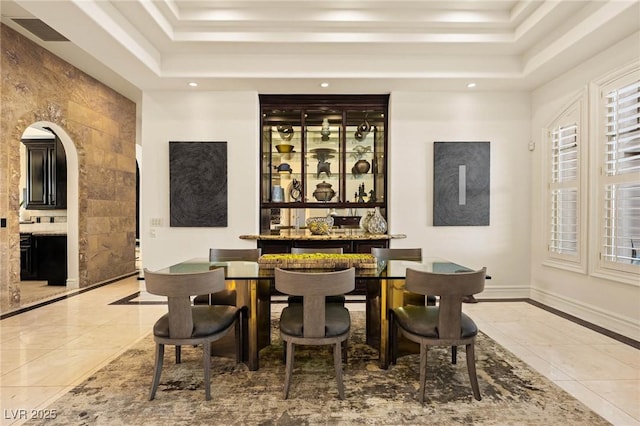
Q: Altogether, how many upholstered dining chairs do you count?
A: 6